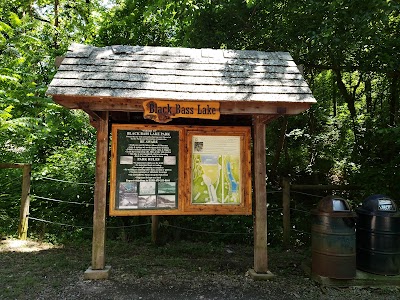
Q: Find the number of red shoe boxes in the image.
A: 0